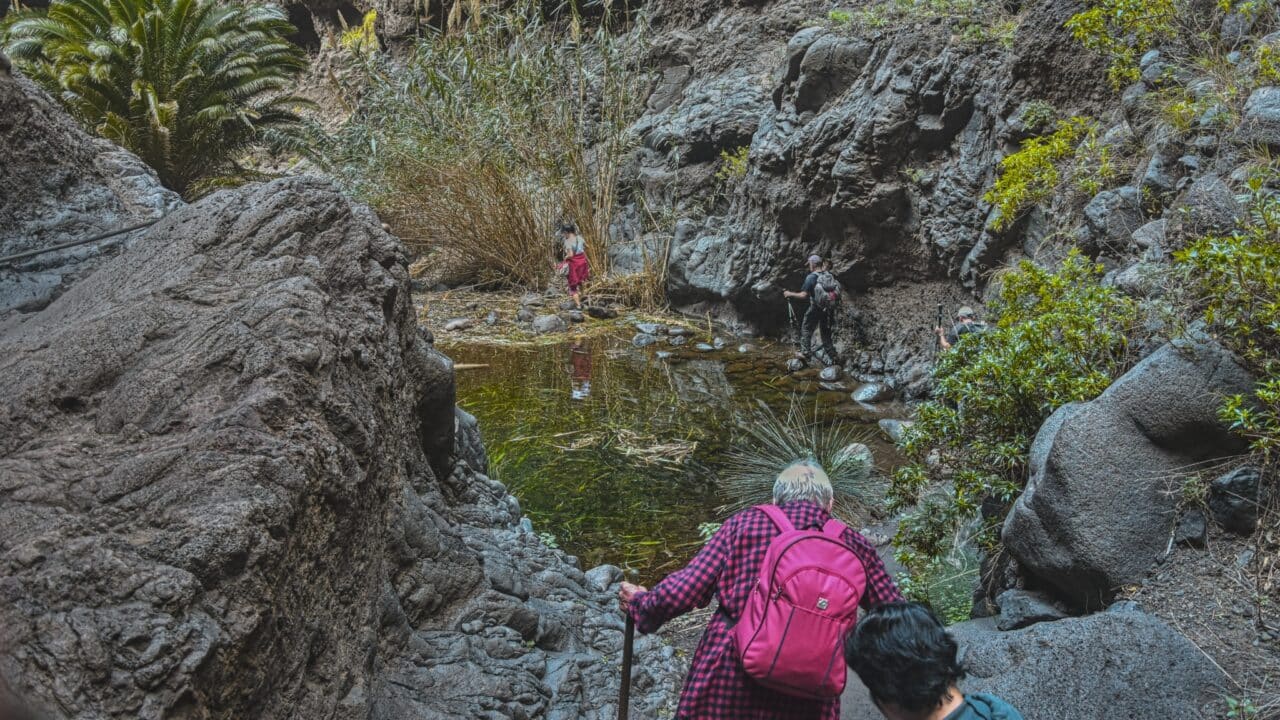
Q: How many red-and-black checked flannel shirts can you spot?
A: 1